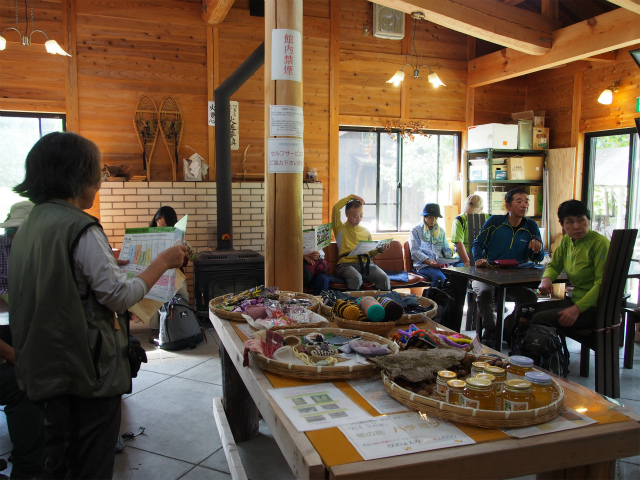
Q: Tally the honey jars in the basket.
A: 9